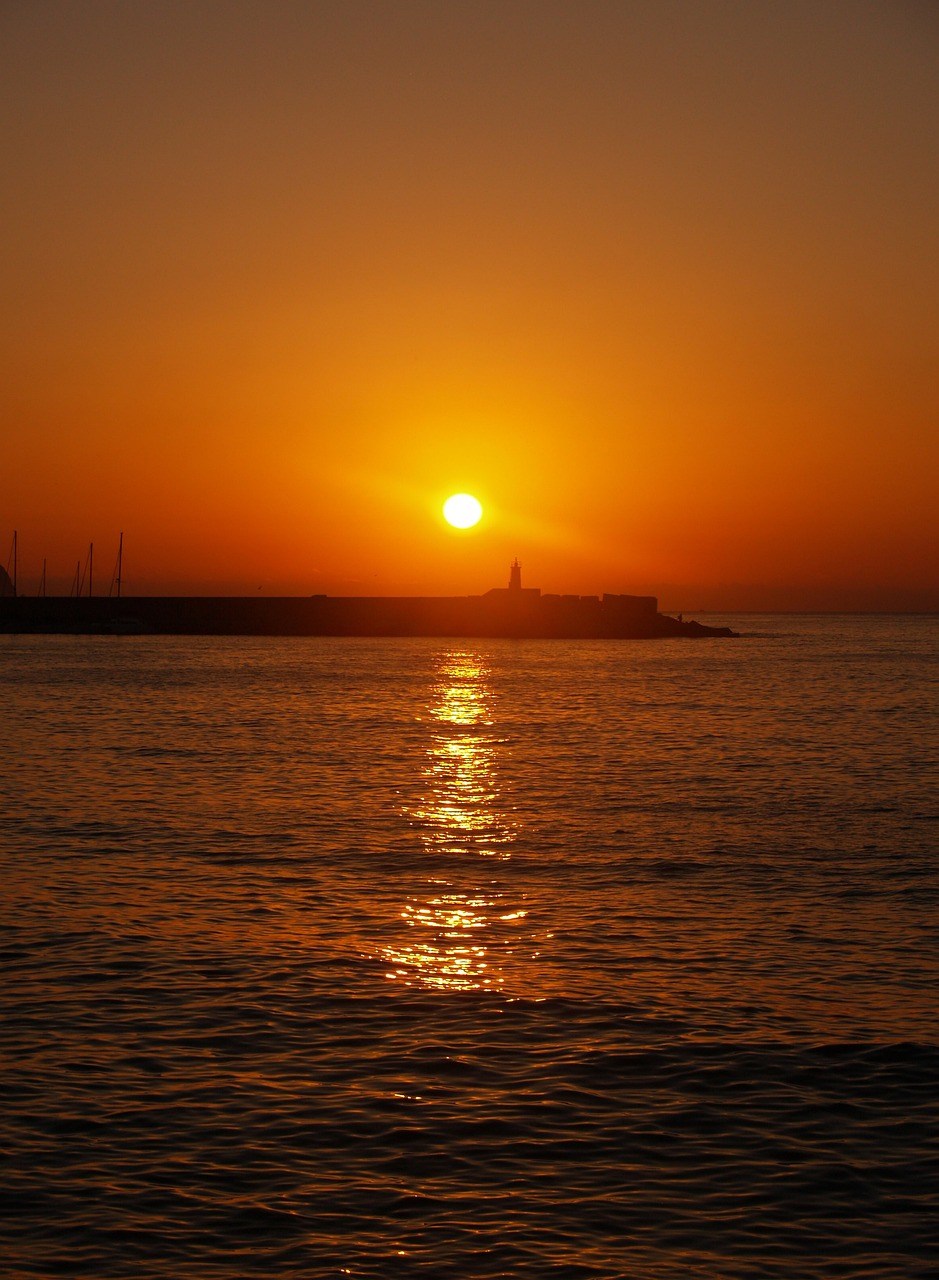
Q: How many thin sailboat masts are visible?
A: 5